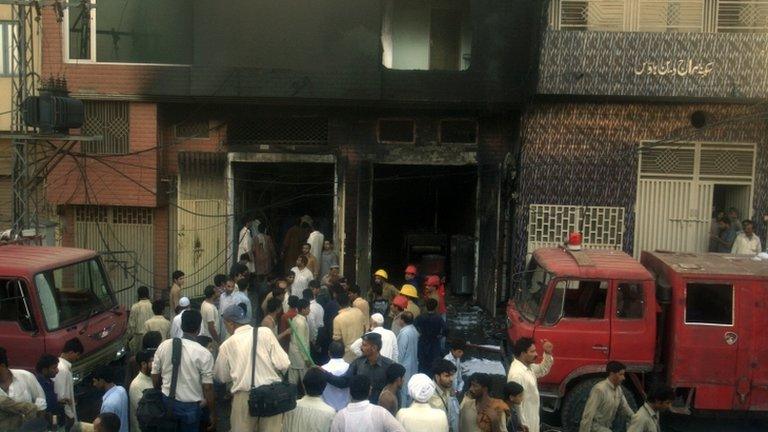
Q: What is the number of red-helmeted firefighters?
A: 3